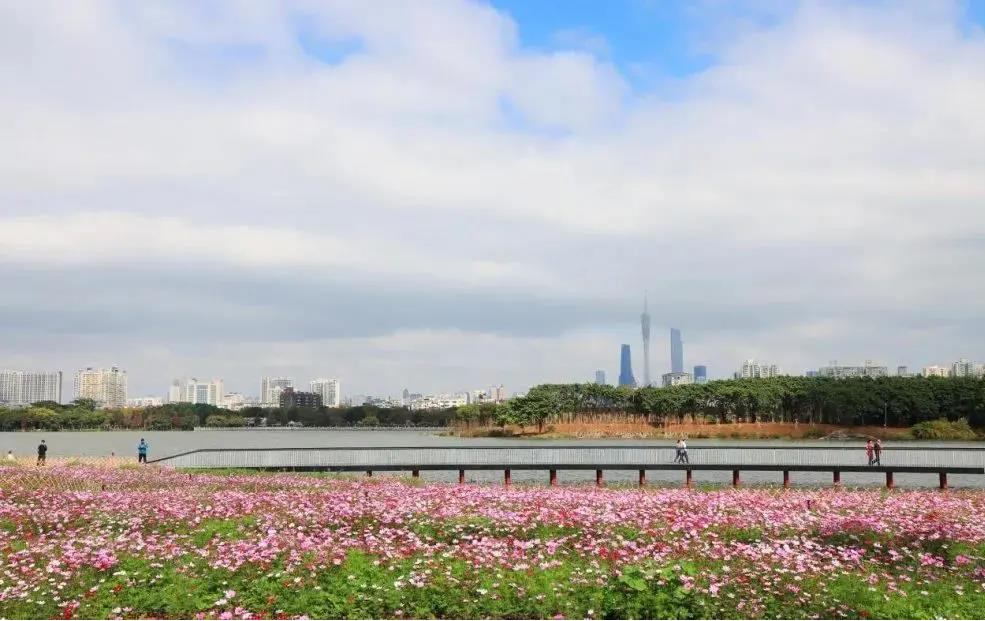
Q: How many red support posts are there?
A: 13